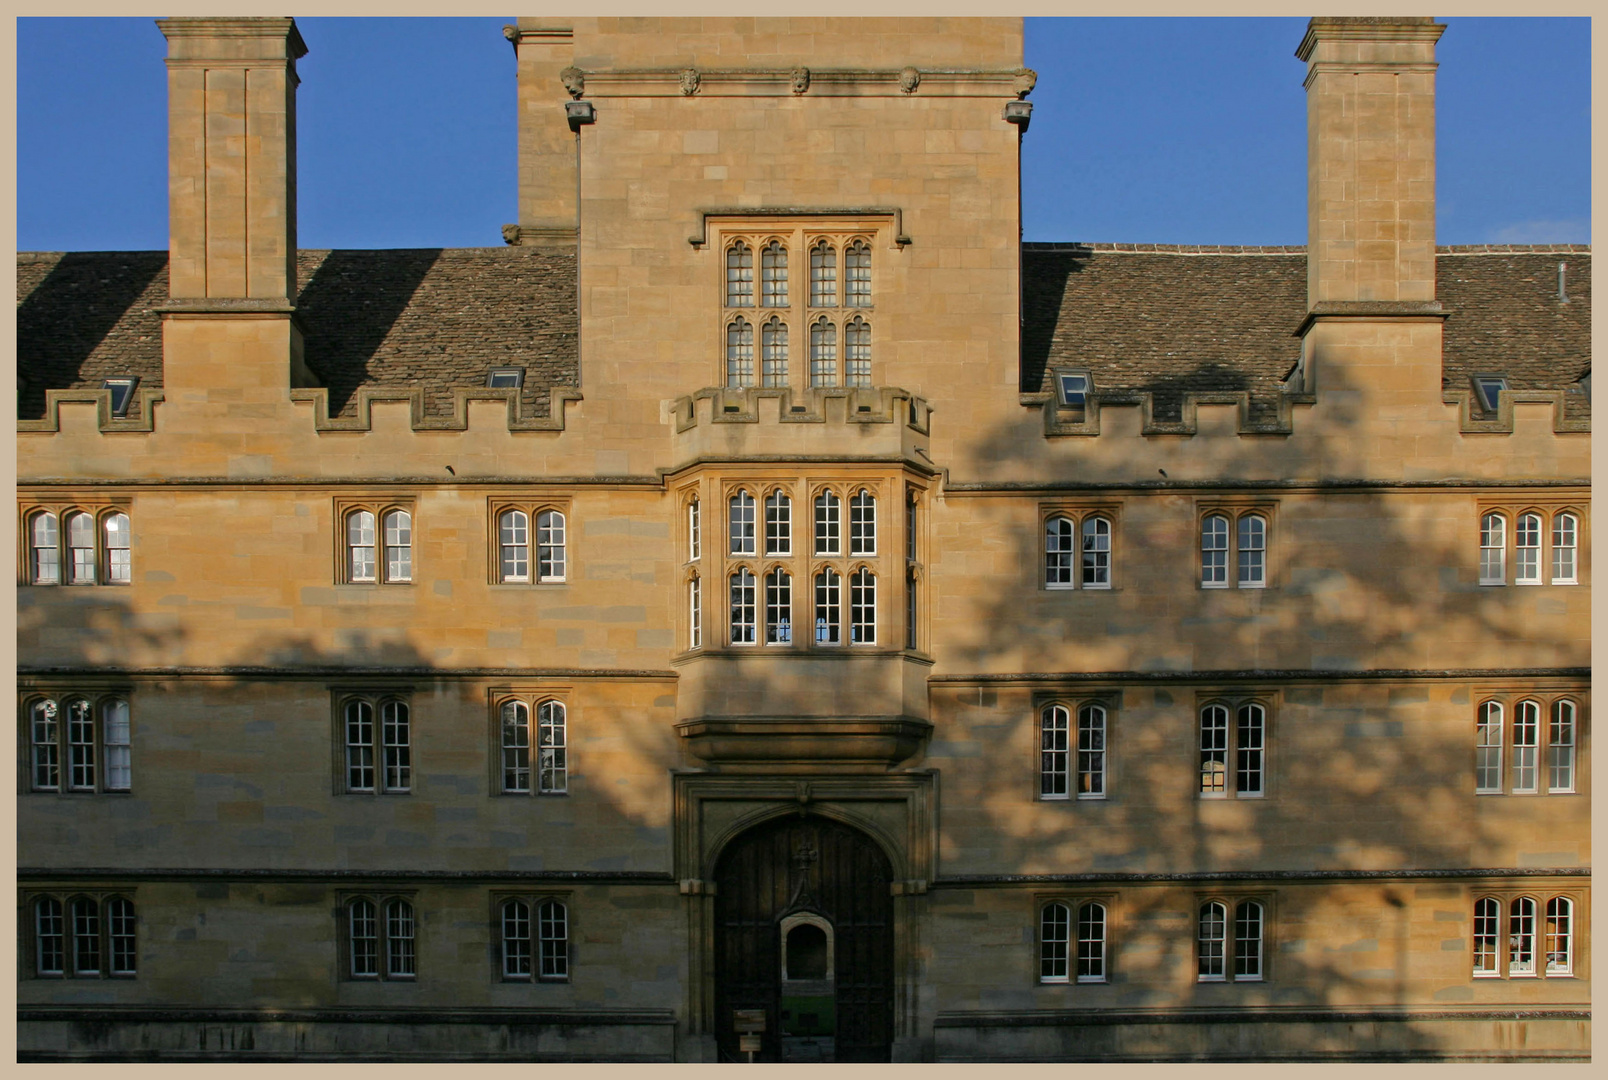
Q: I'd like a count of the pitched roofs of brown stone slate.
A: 2